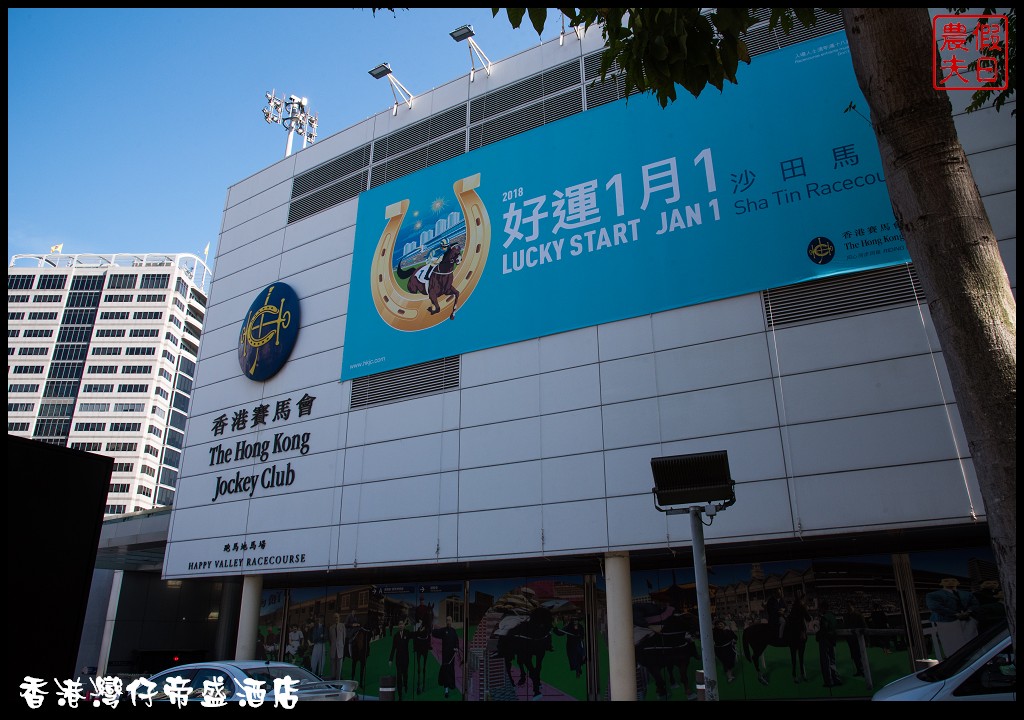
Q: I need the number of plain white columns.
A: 2